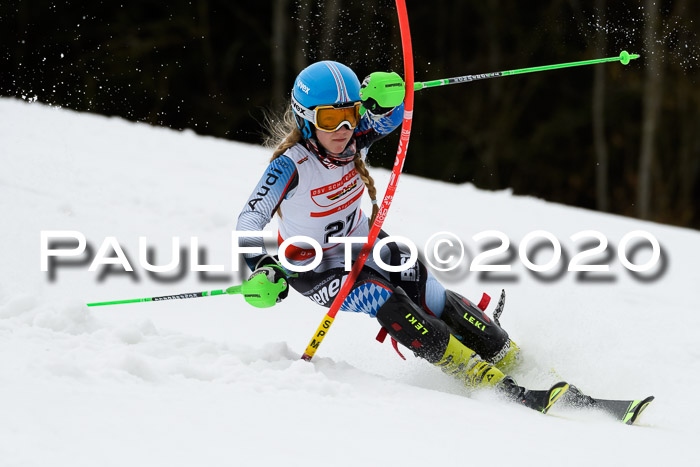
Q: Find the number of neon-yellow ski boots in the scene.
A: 2